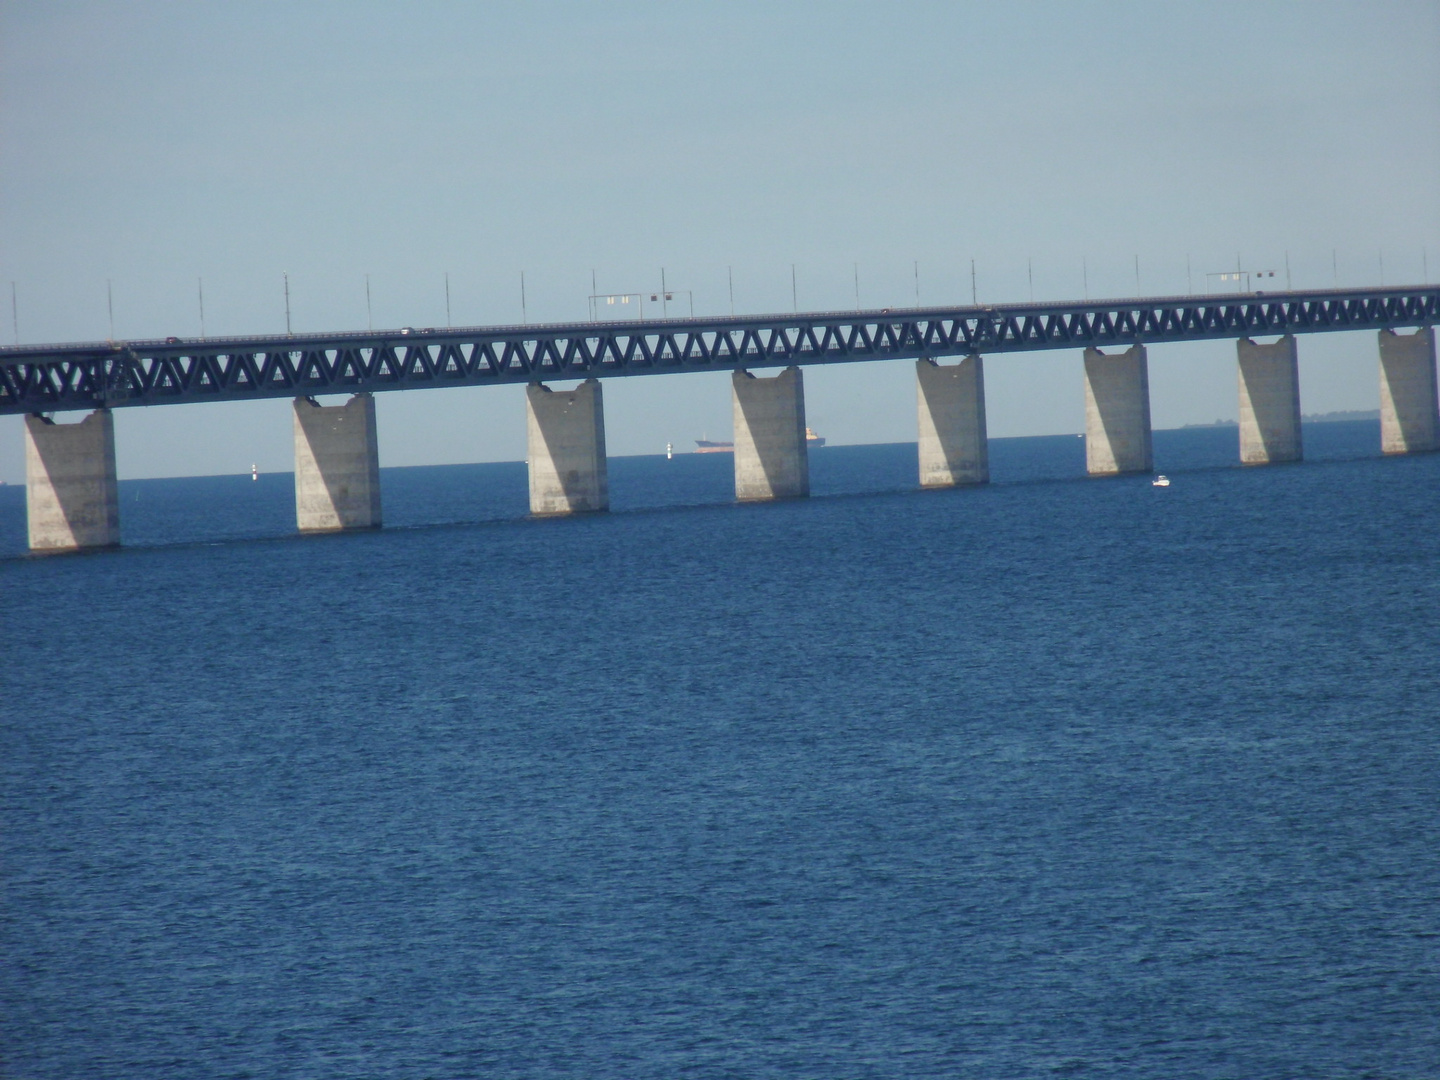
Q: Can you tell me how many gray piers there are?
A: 8